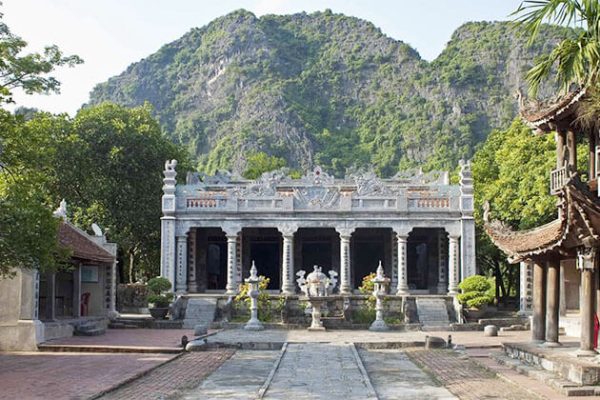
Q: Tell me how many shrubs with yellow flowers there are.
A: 2